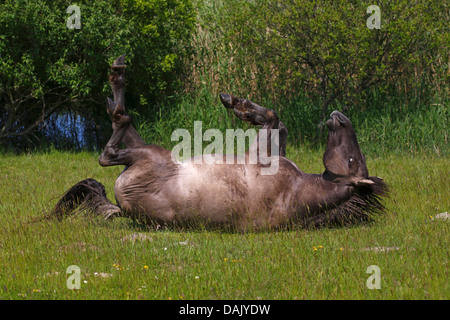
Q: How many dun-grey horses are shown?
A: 1